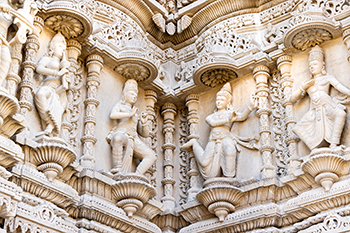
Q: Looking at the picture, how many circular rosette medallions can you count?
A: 4